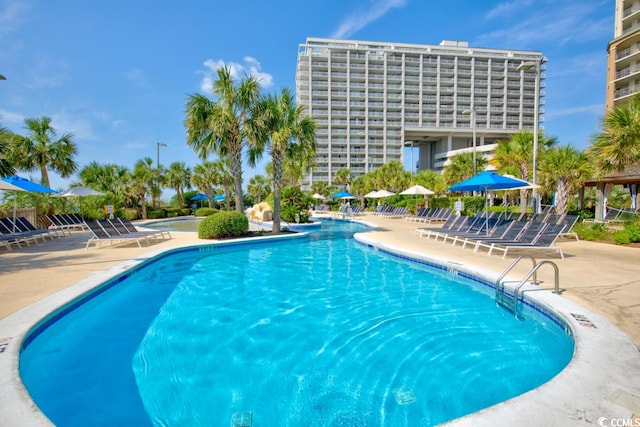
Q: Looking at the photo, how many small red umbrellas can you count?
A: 0